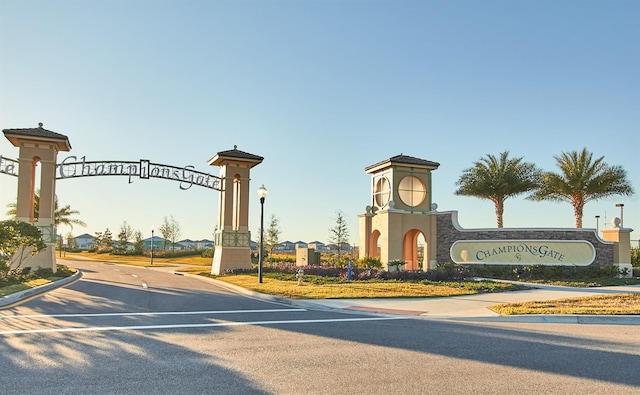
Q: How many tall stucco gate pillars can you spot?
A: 2